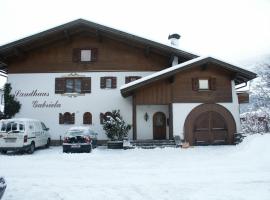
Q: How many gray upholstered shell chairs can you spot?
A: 0